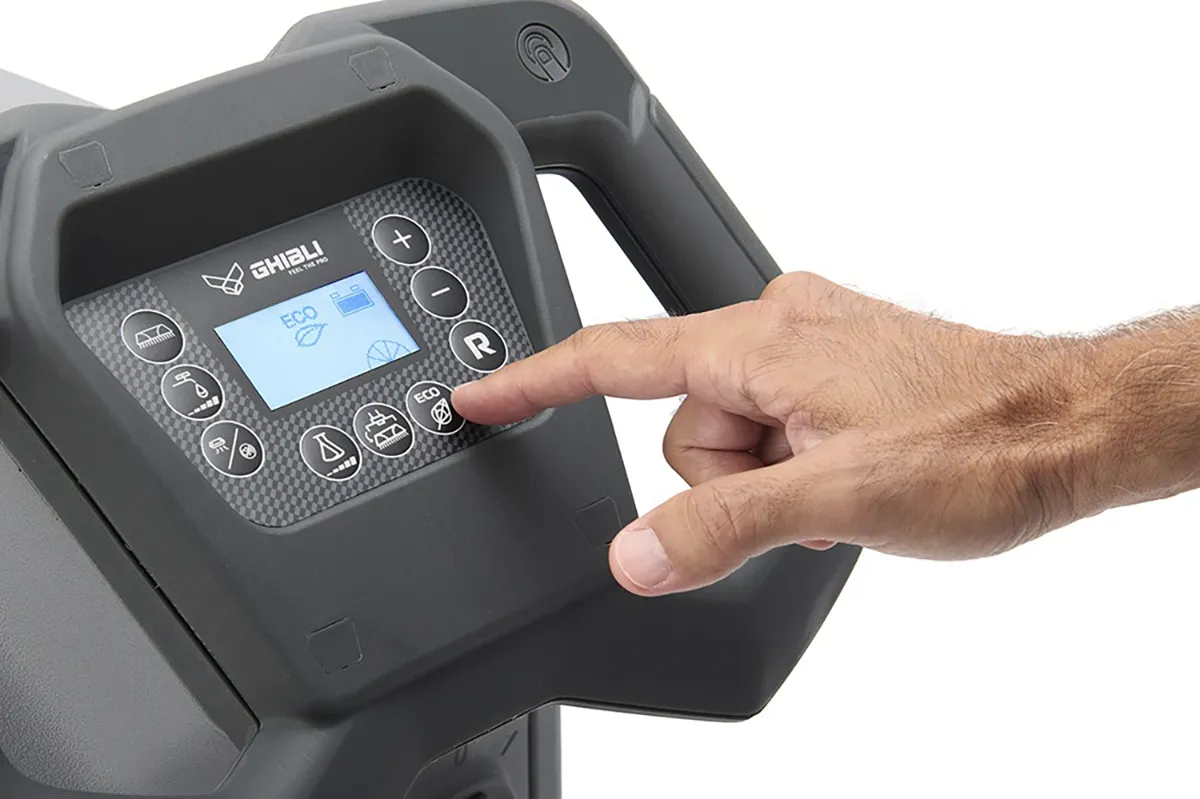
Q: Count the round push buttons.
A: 9